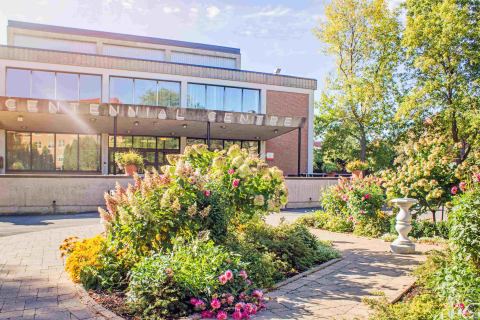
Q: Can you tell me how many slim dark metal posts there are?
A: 3